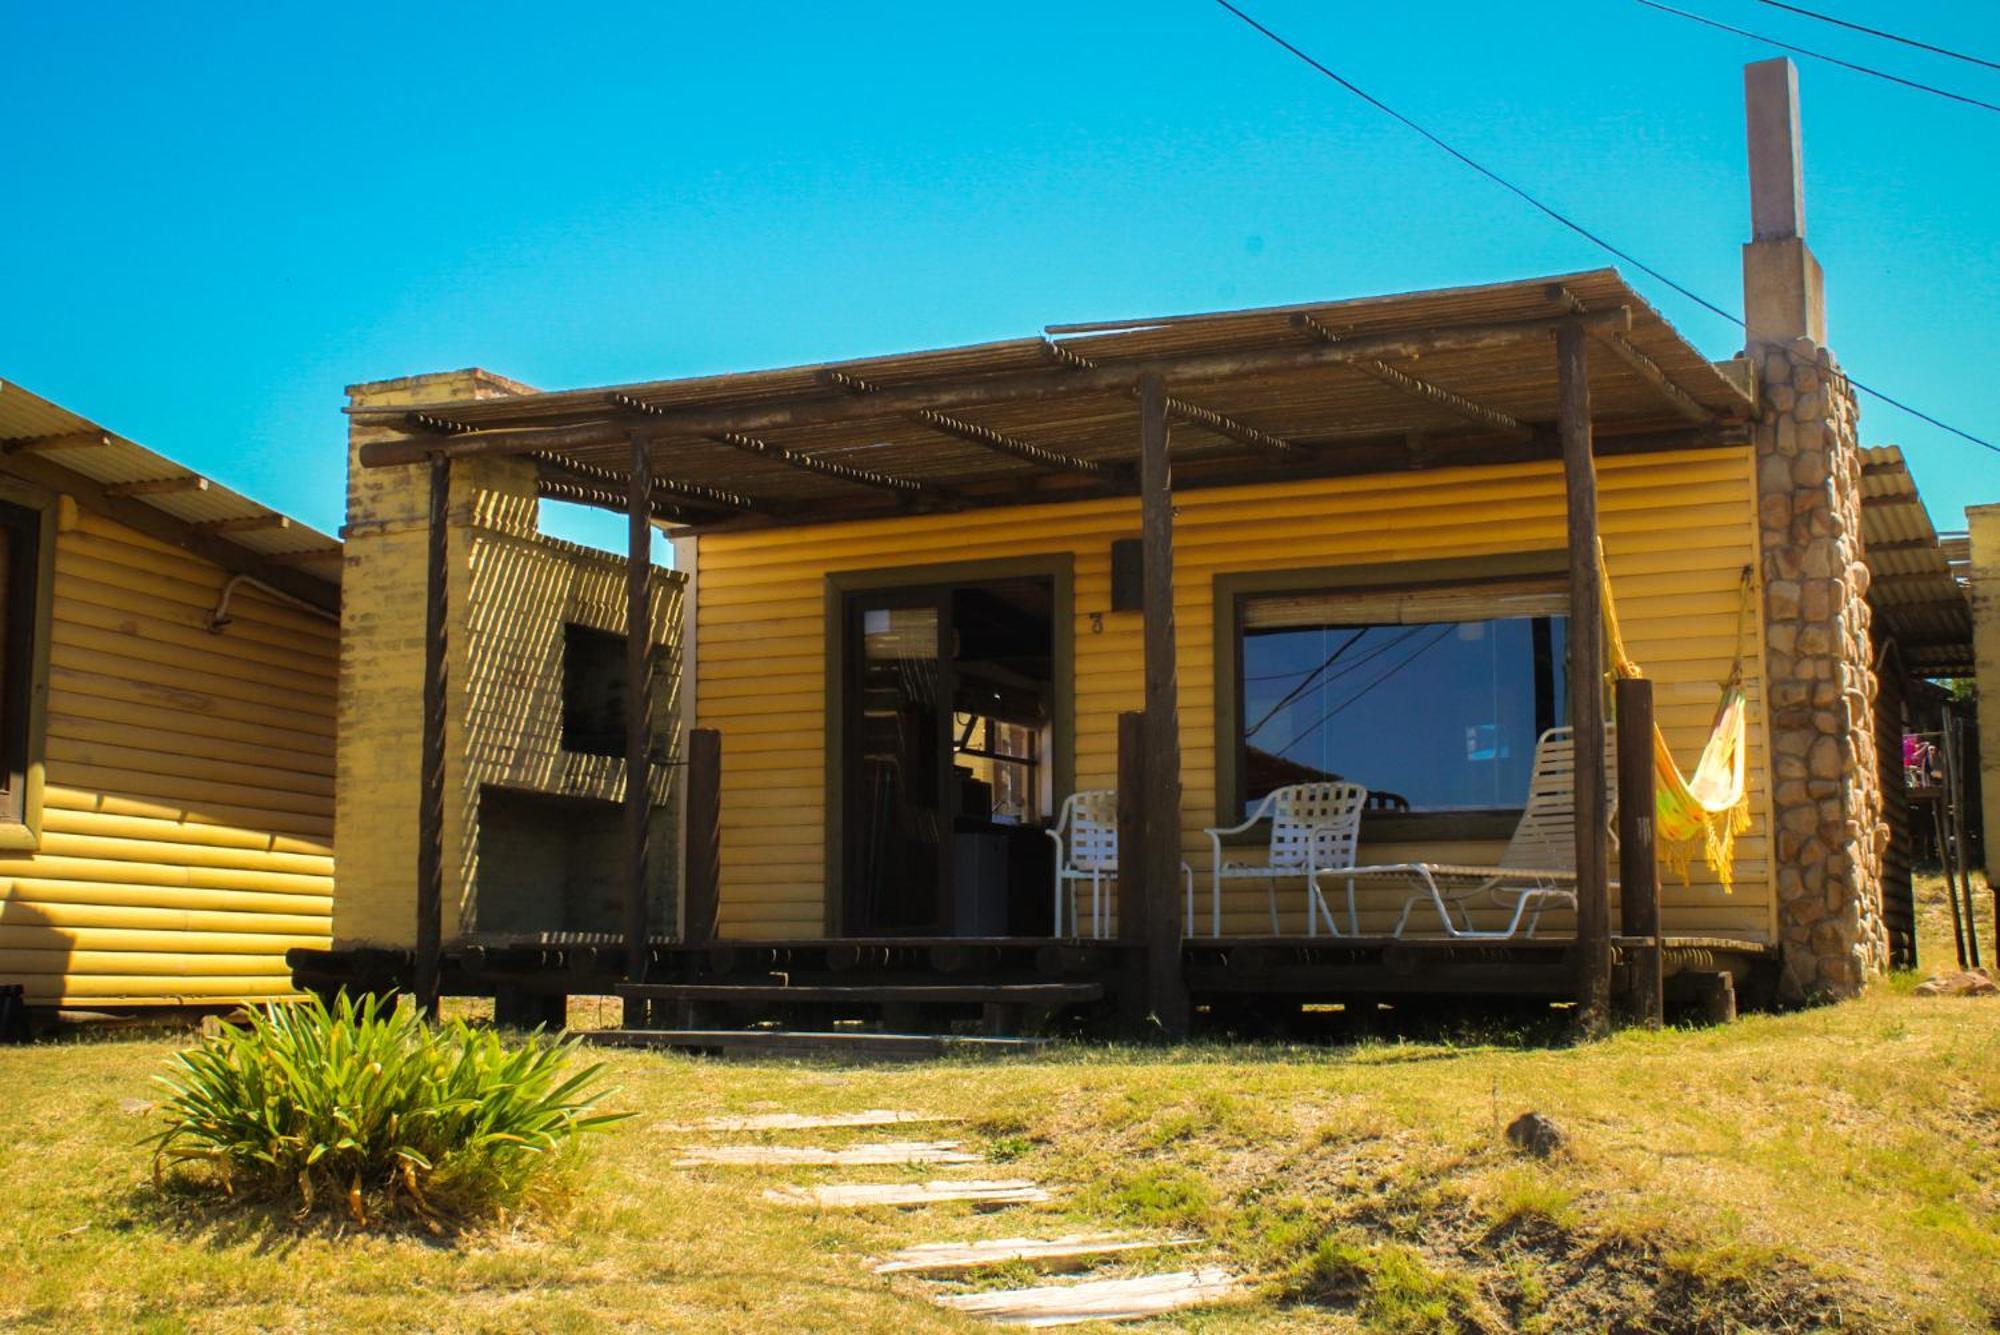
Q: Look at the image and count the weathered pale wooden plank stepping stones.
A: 5